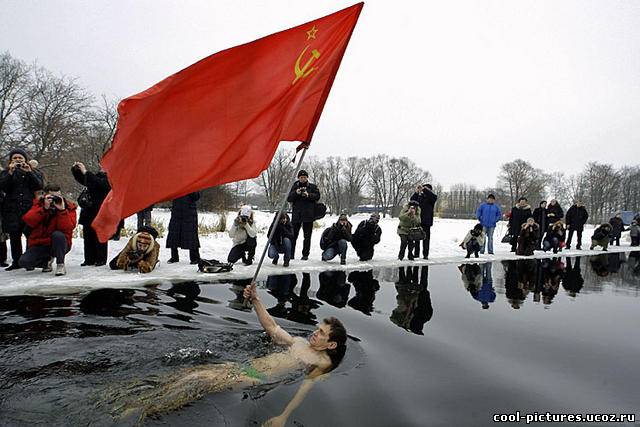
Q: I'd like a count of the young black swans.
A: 0